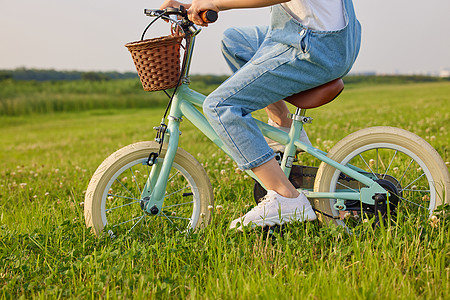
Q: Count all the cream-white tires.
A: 2